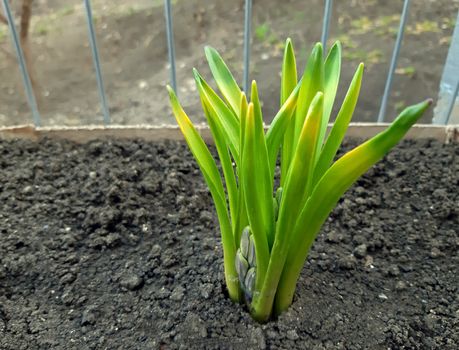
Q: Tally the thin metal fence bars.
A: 6